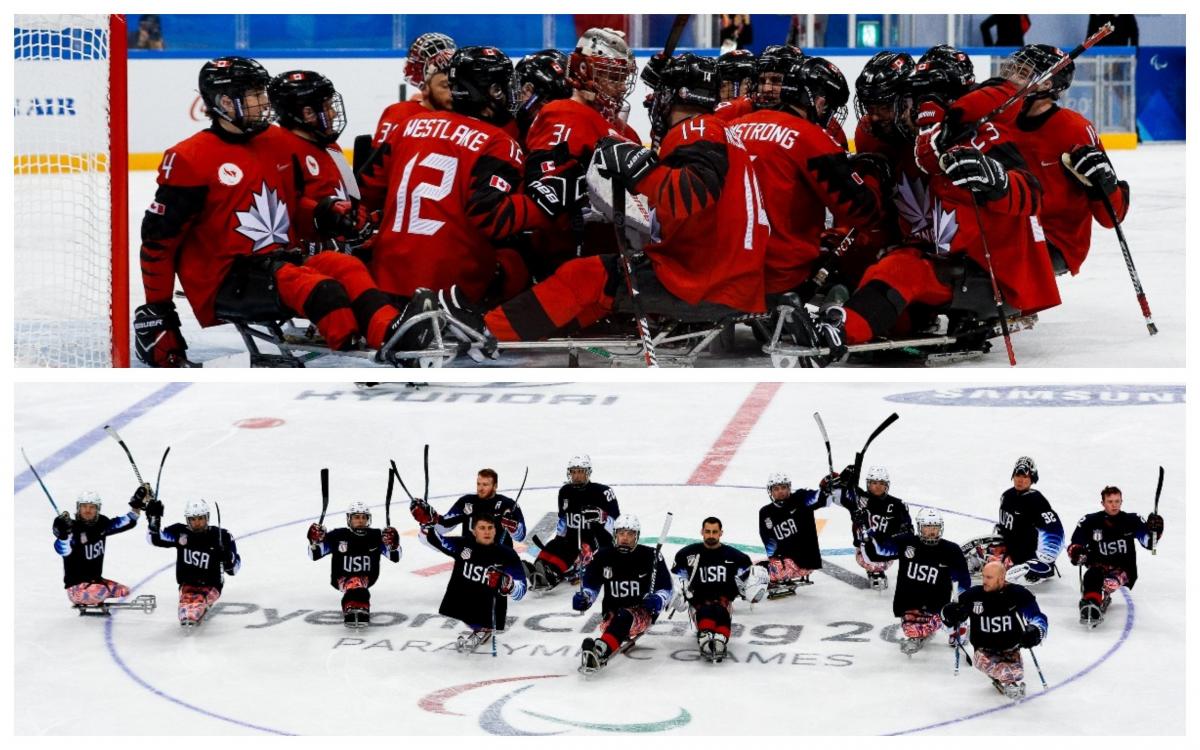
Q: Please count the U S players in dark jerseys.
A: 14